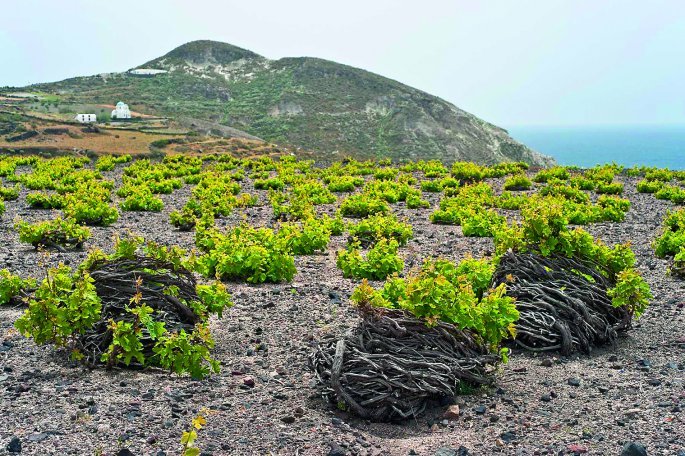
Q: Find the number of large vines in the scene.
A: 3